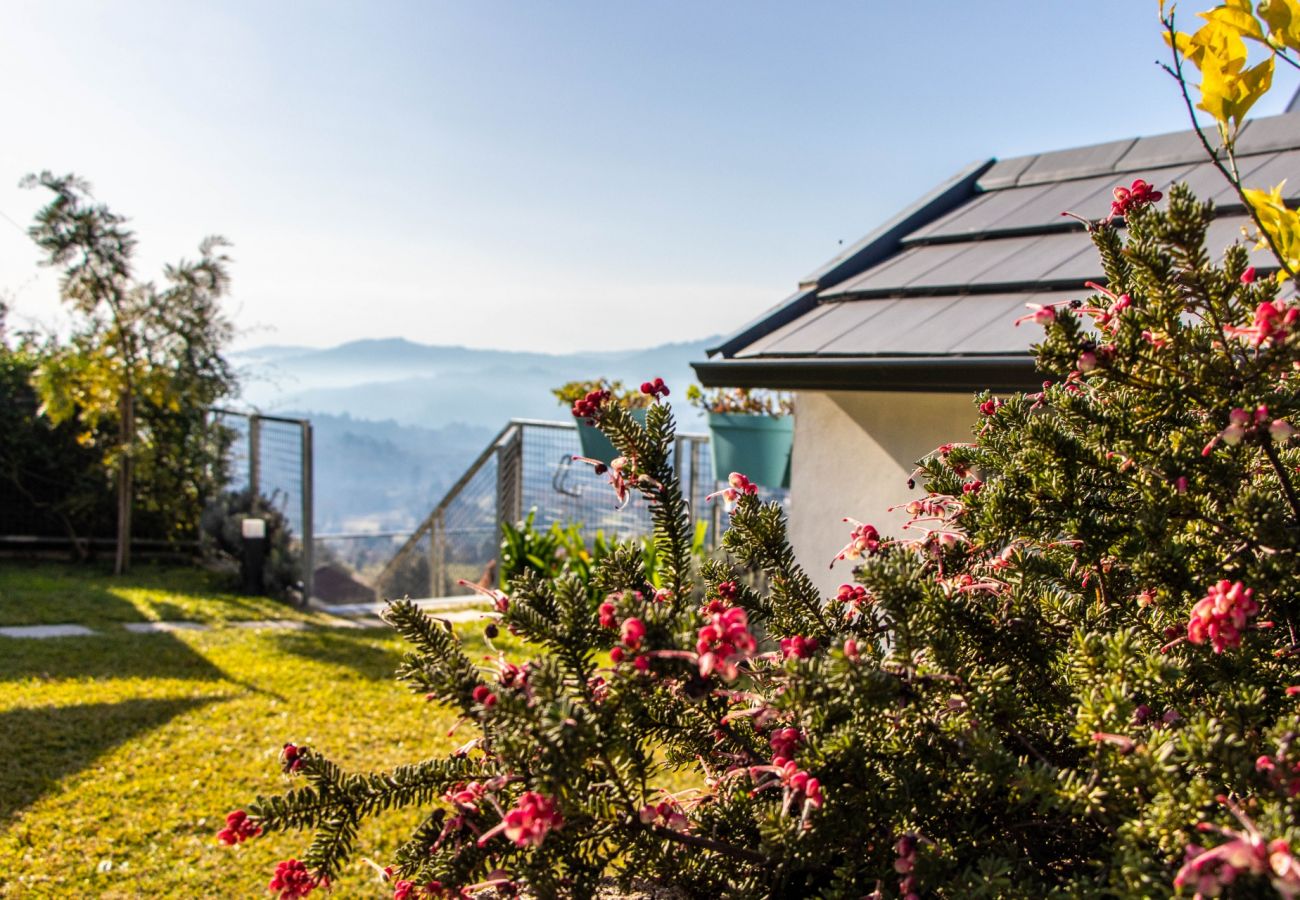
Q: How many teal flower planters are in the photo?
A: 2